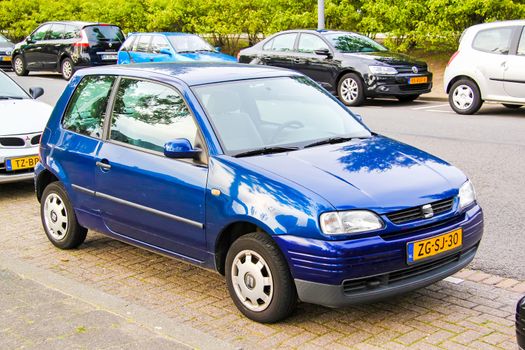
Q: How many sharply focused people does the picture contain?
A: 0